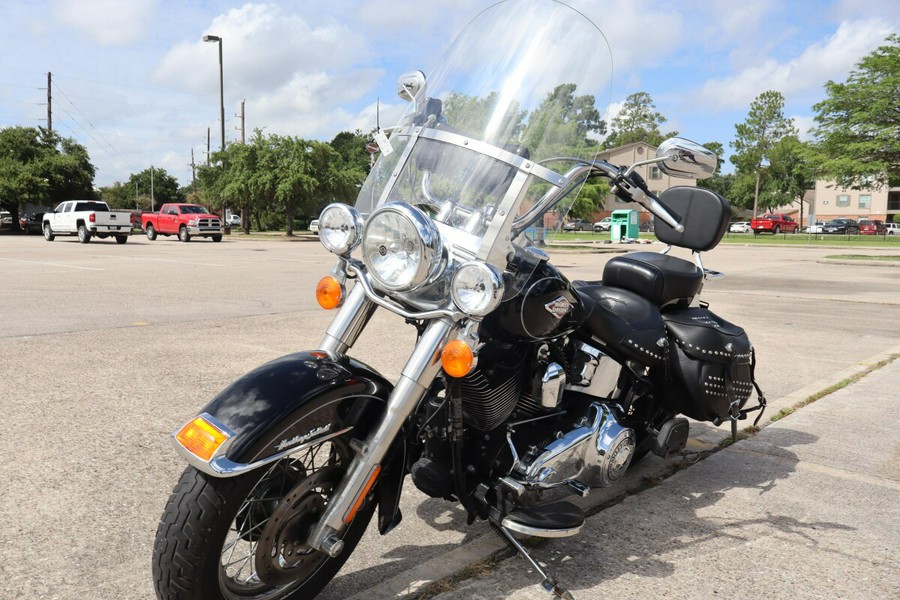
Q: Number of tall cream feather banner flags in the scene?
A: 0